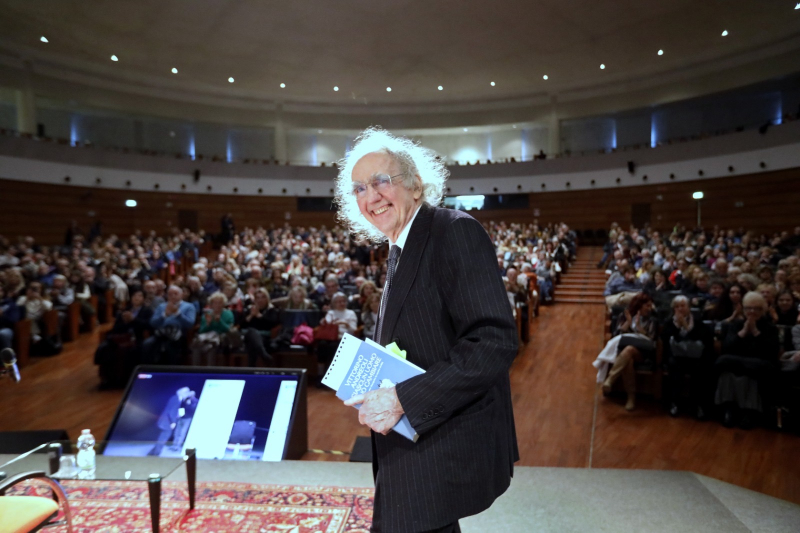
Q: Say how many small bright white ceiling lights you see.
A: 14